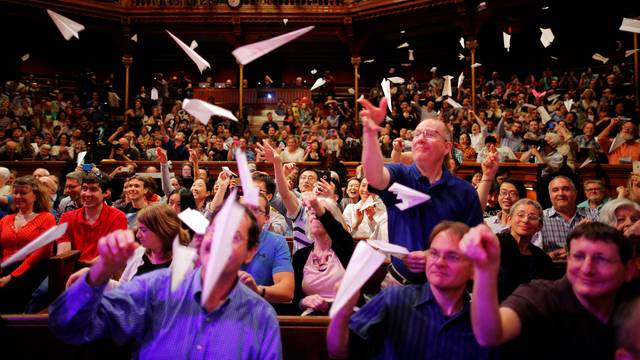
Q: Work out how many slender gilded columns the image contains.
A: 5